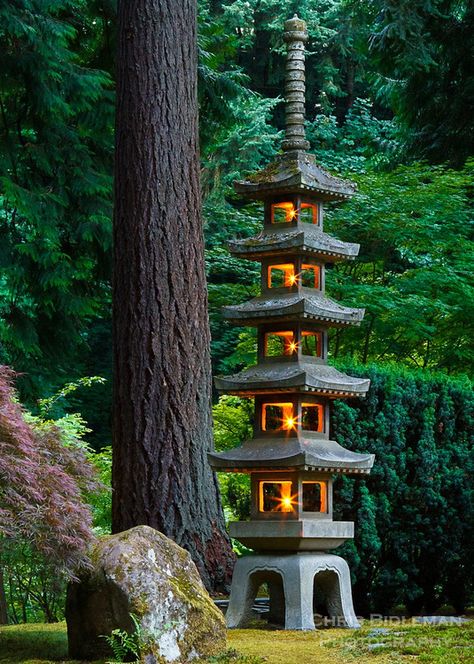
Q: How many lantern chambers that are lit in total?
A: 5